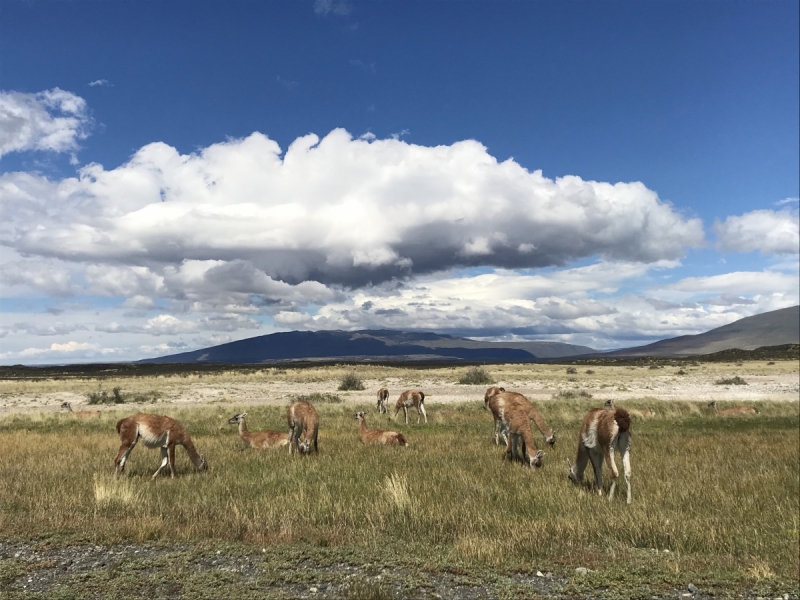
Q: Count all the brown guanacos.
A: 13